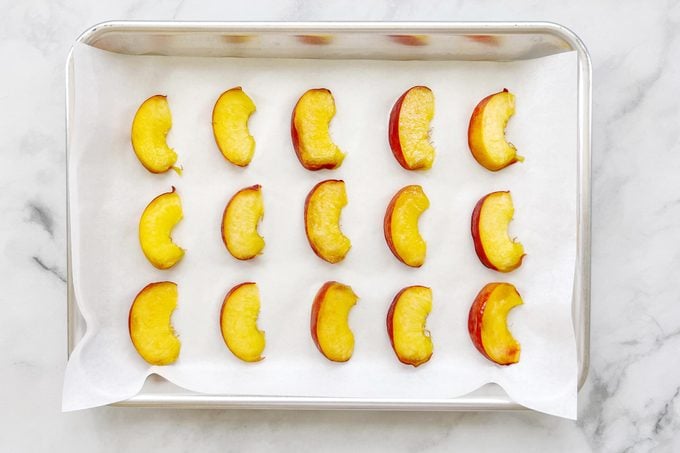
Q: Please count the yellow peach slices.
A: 15